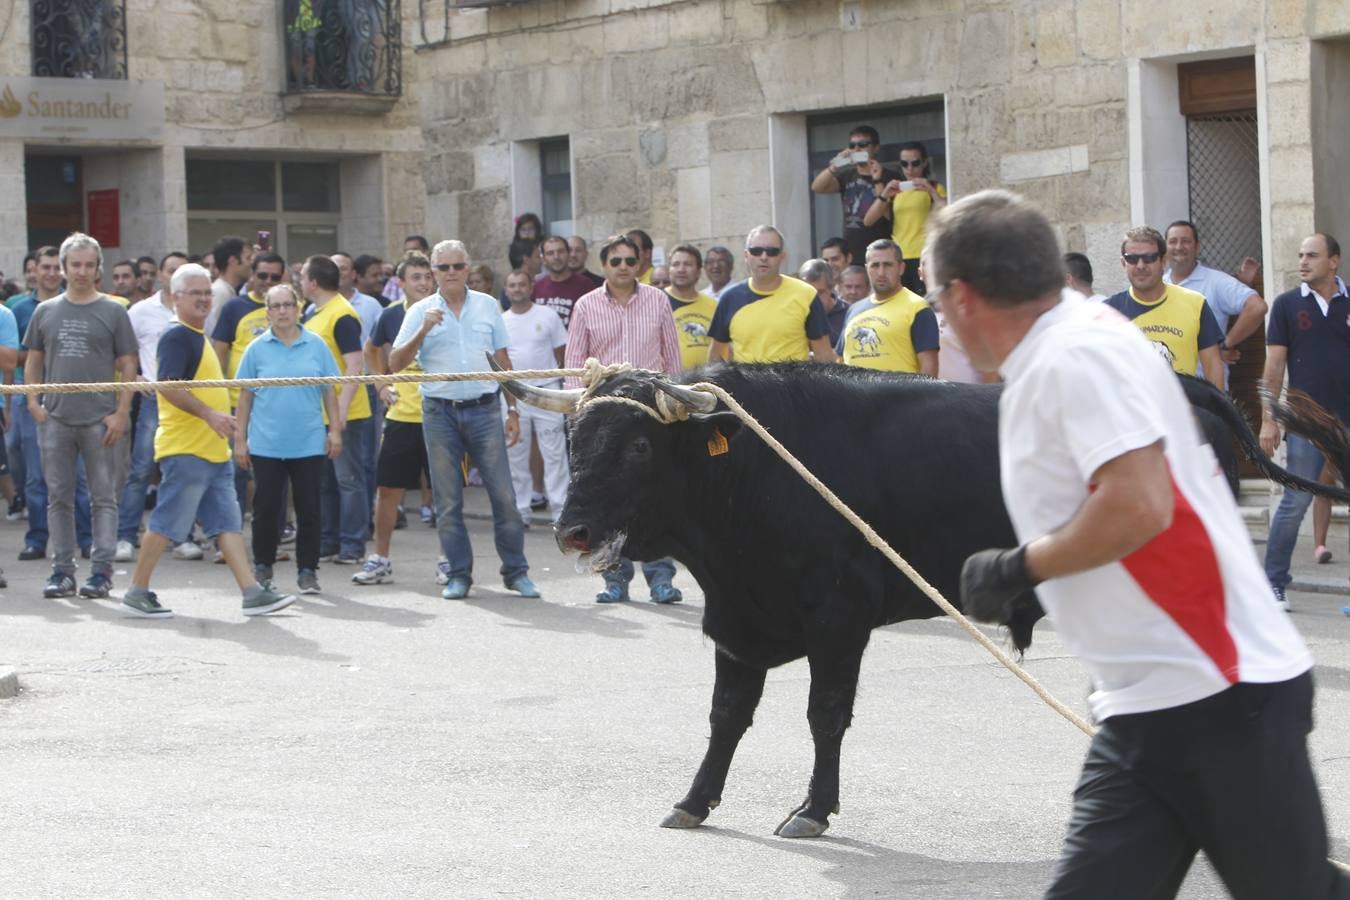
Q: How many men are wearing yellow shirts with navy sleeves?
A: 8